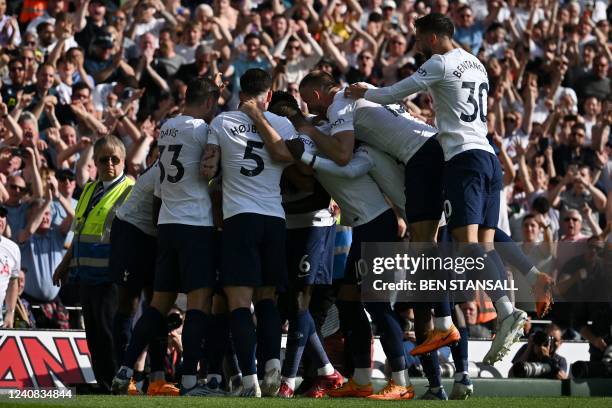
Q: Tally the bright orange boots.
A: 6